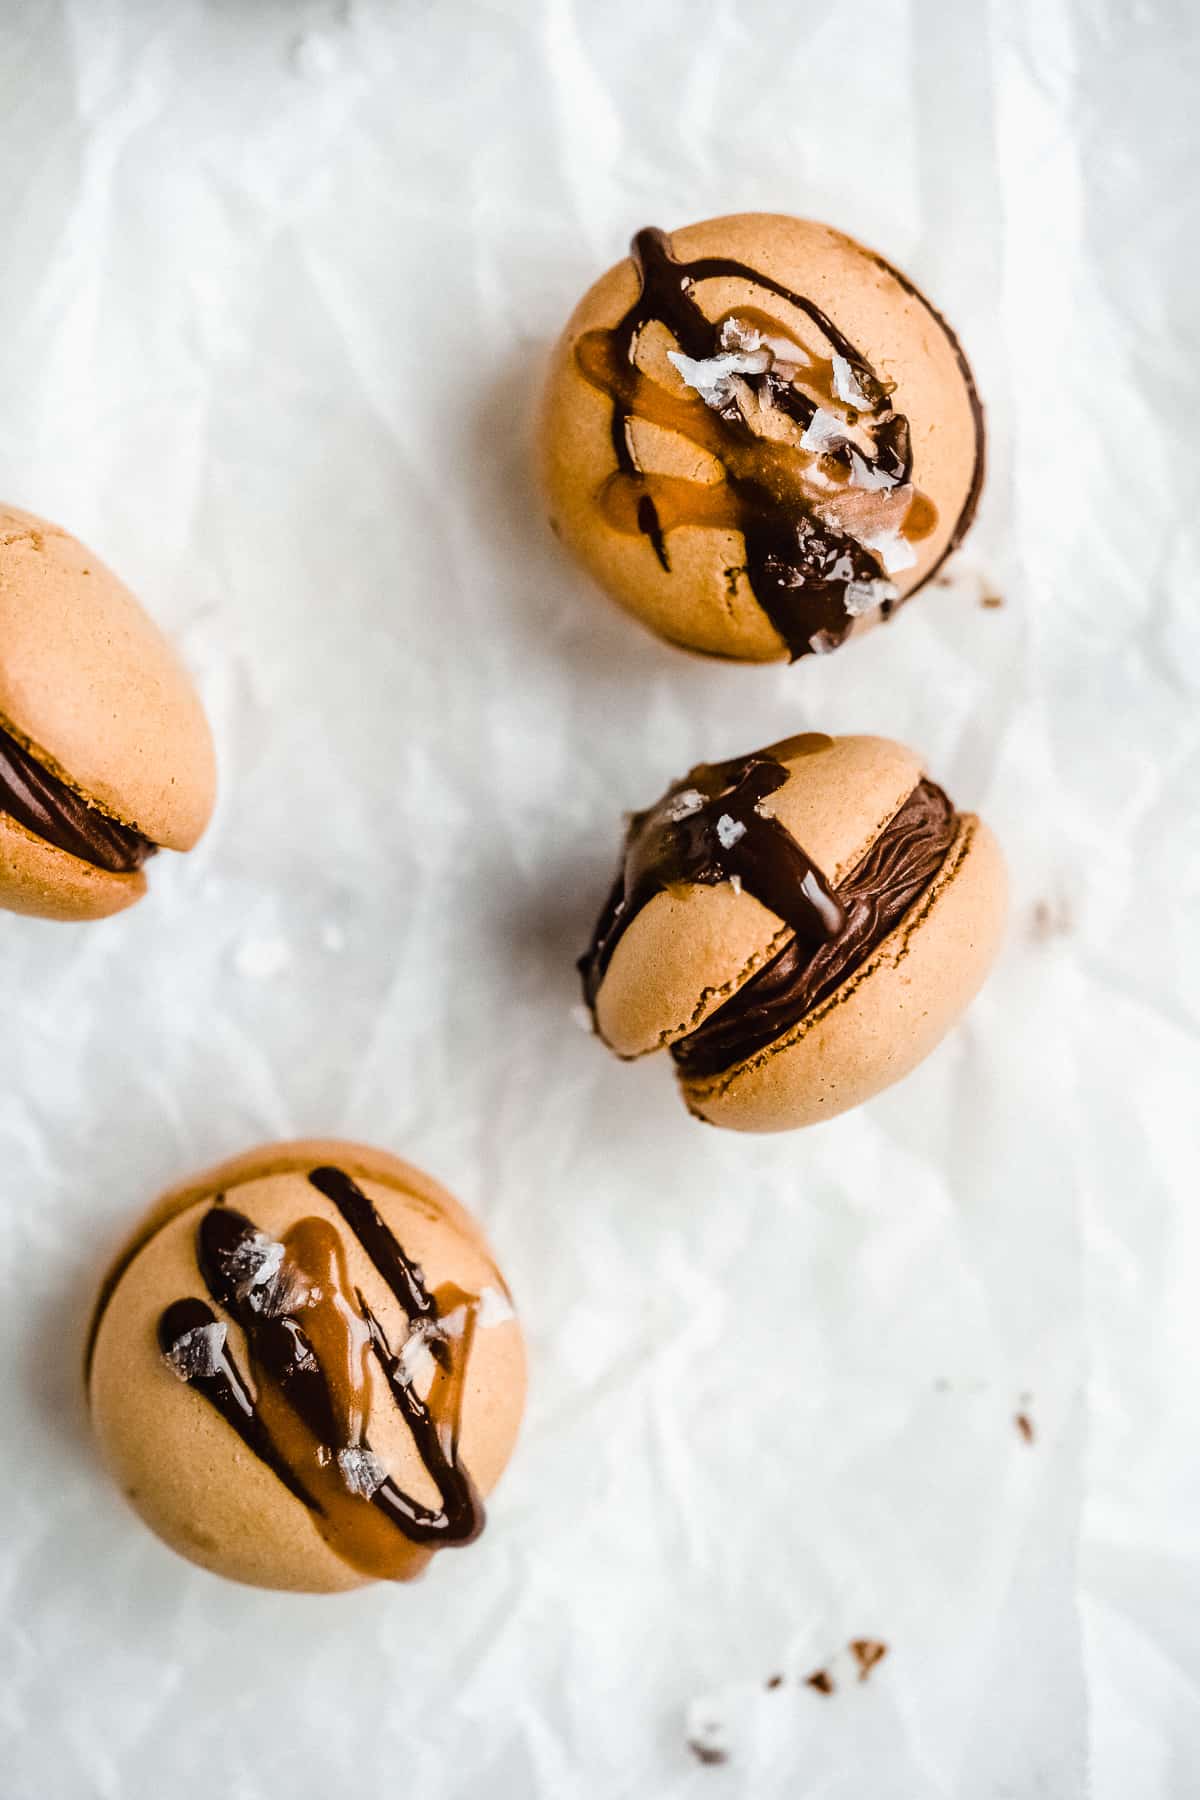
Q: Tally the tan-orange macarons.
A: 4